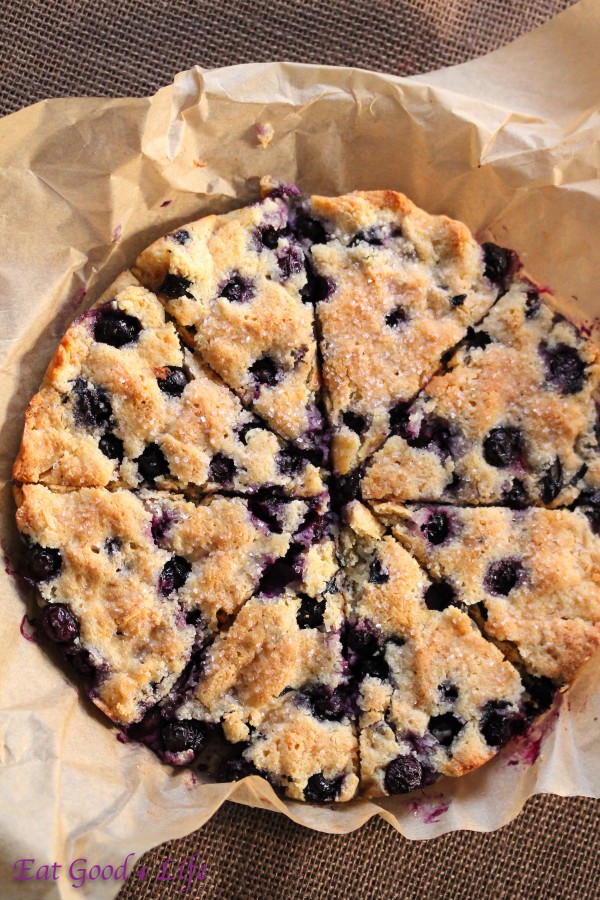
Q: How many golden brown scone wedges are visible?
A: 8